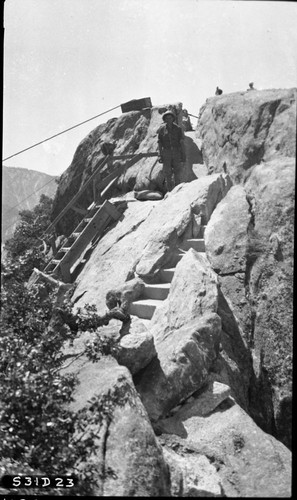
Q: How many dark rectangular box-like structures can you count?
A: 1